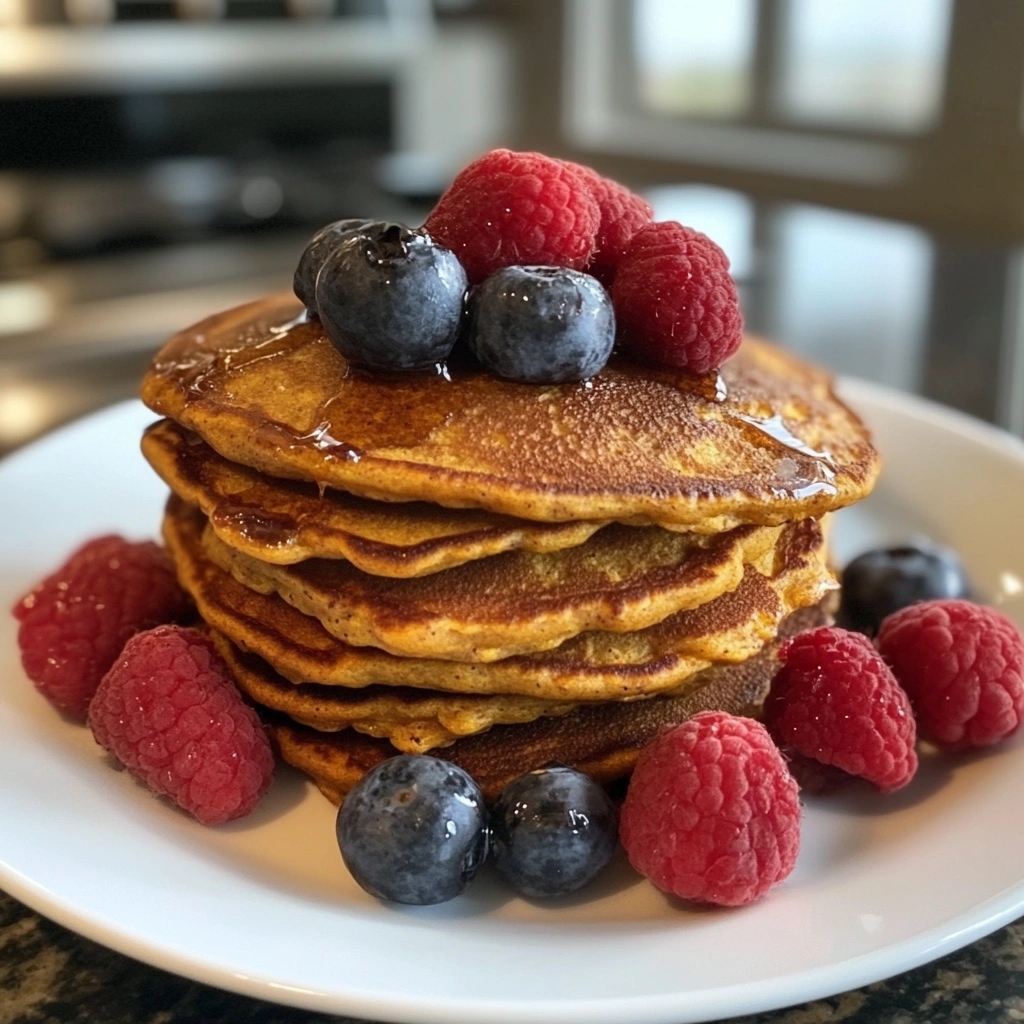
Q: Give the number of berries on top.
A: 6